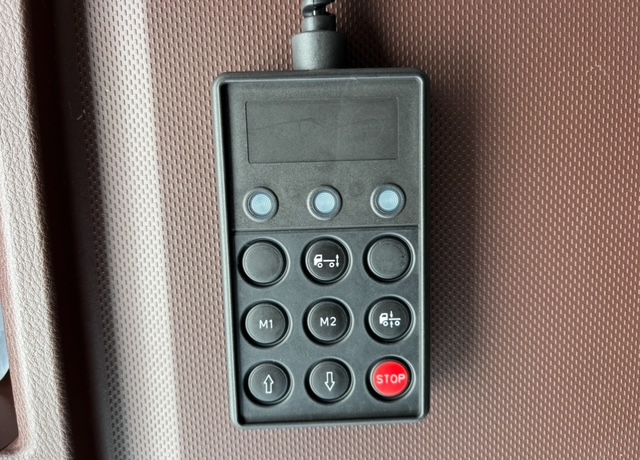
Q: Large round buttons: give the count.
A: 9